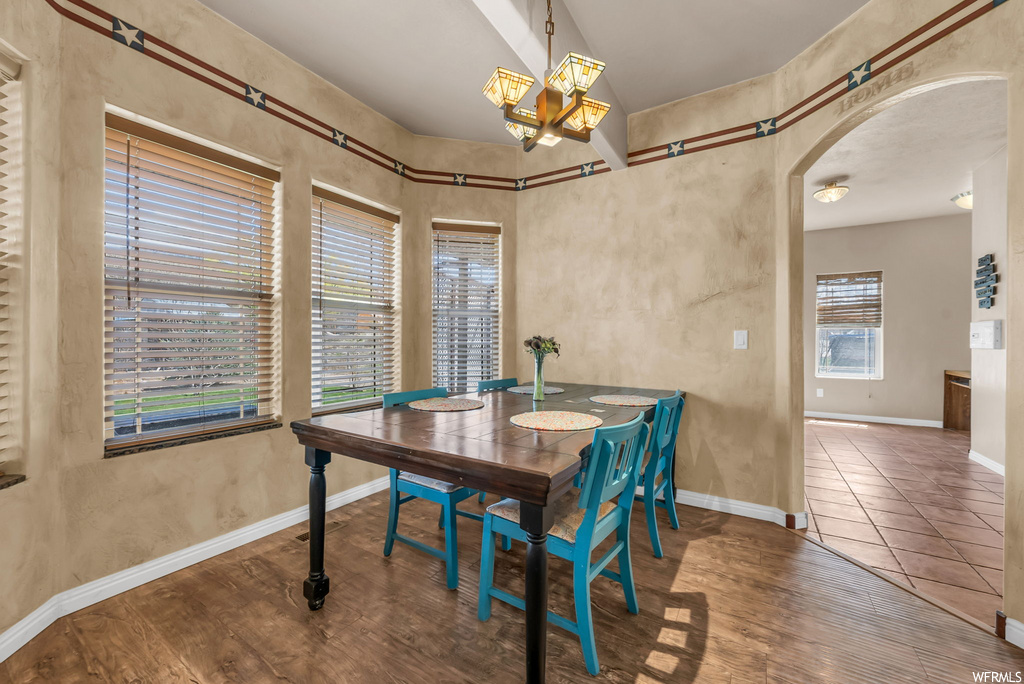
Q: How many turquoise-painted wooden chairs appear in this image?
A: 4